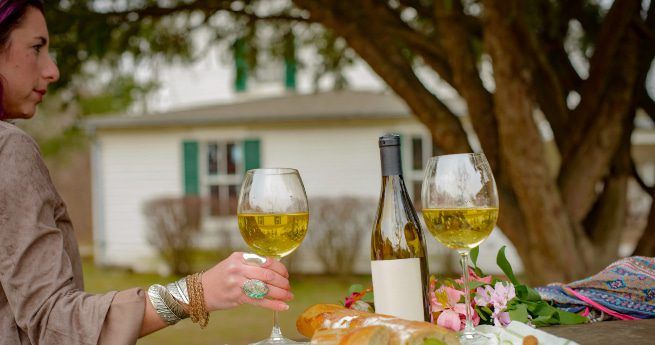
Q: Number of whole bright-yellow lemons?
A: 0